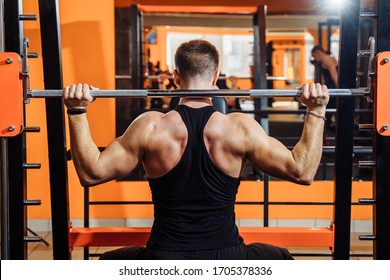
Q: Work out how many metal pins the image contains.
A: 12